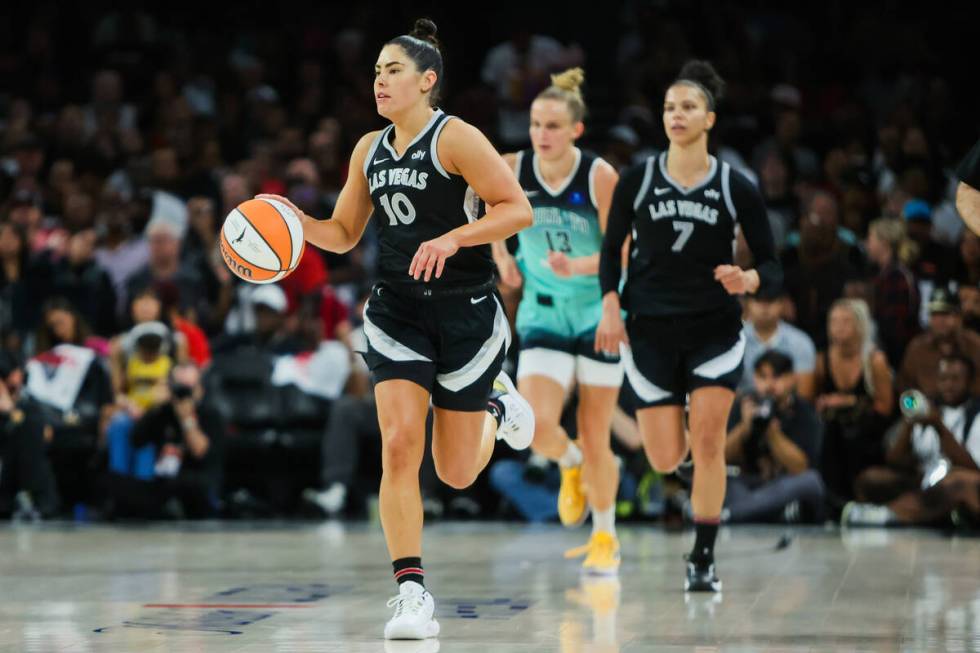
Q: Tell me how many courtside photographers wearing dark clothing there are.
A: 2